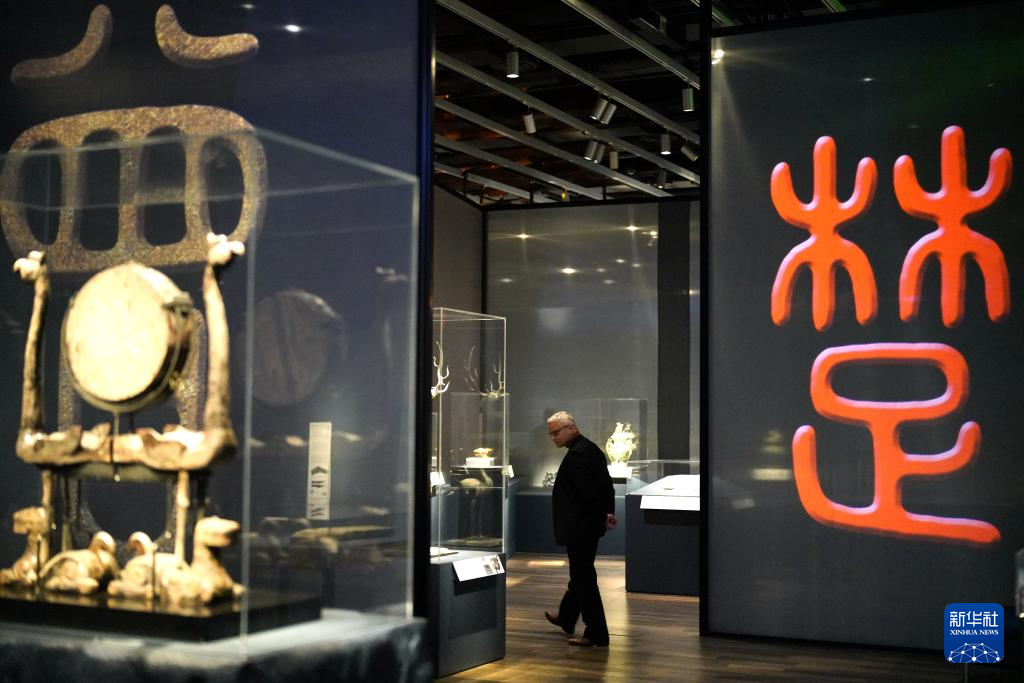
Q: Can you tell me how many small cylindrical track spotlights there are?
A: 11